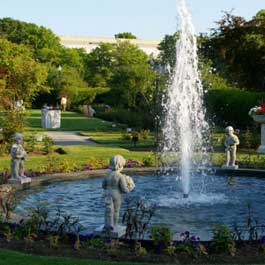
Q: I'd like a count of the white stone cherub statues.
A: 3